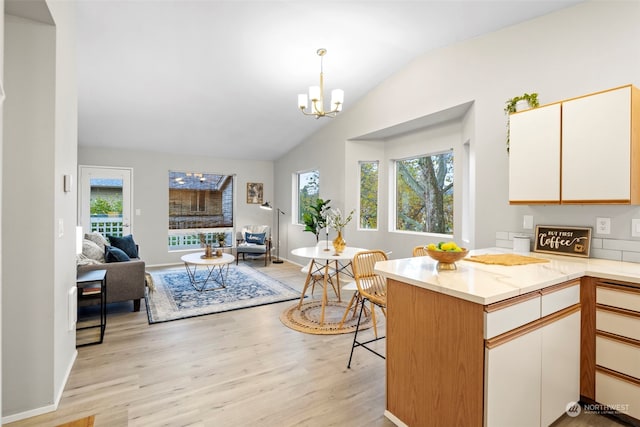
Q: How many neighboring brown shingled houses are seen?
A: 1